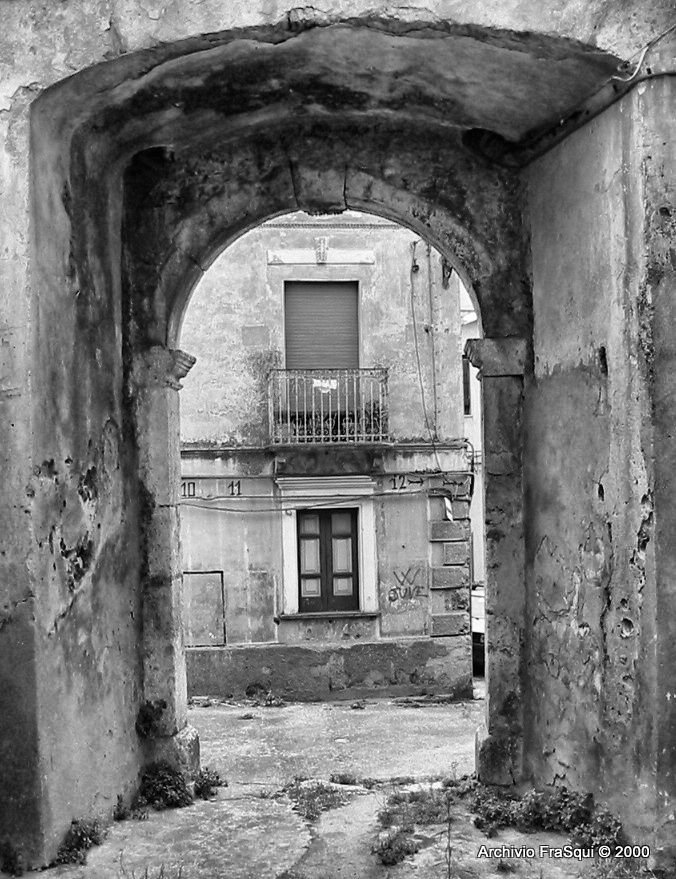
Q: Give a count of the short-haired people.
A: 0